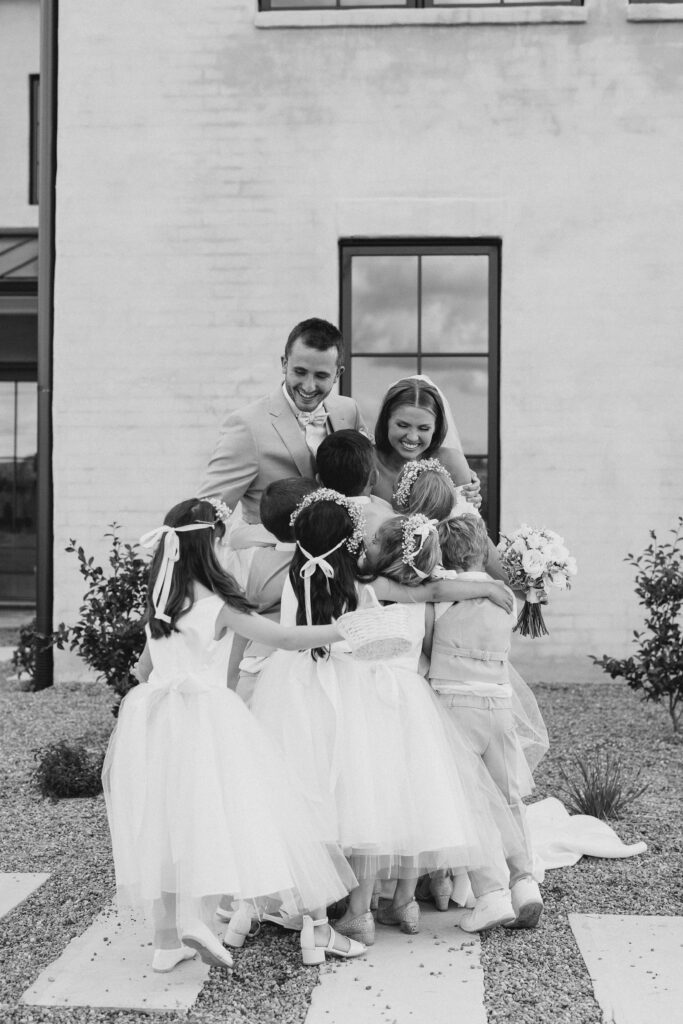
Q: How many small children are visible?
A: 7